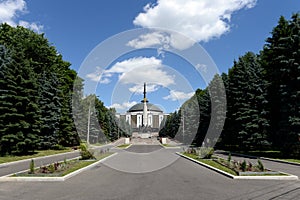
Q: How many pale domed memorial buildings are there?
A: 1